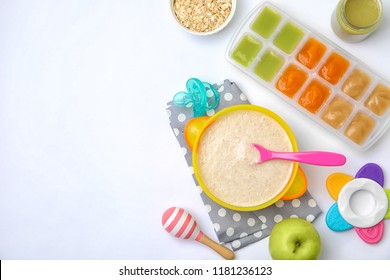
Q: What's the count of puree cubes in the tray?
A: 12